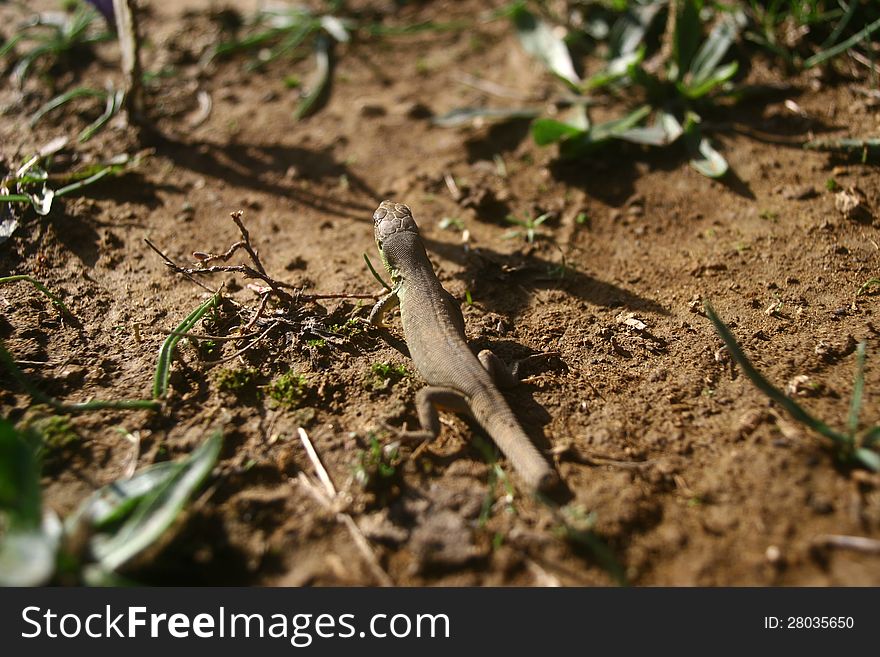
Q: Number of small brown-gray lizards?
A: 1